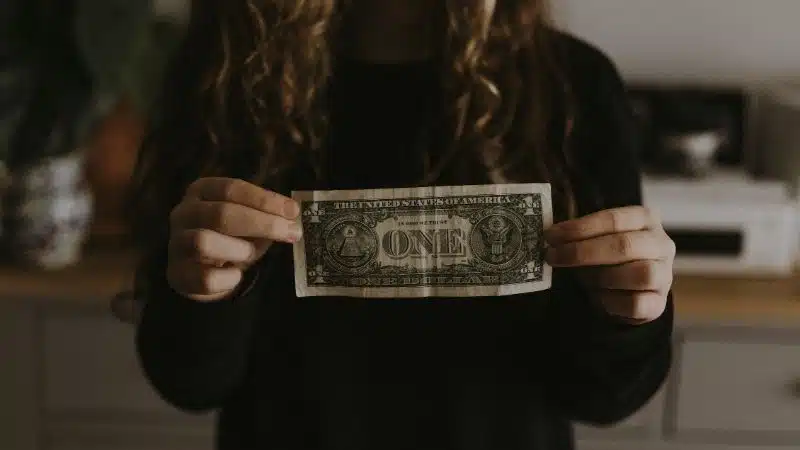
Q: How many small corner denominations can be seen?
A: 4